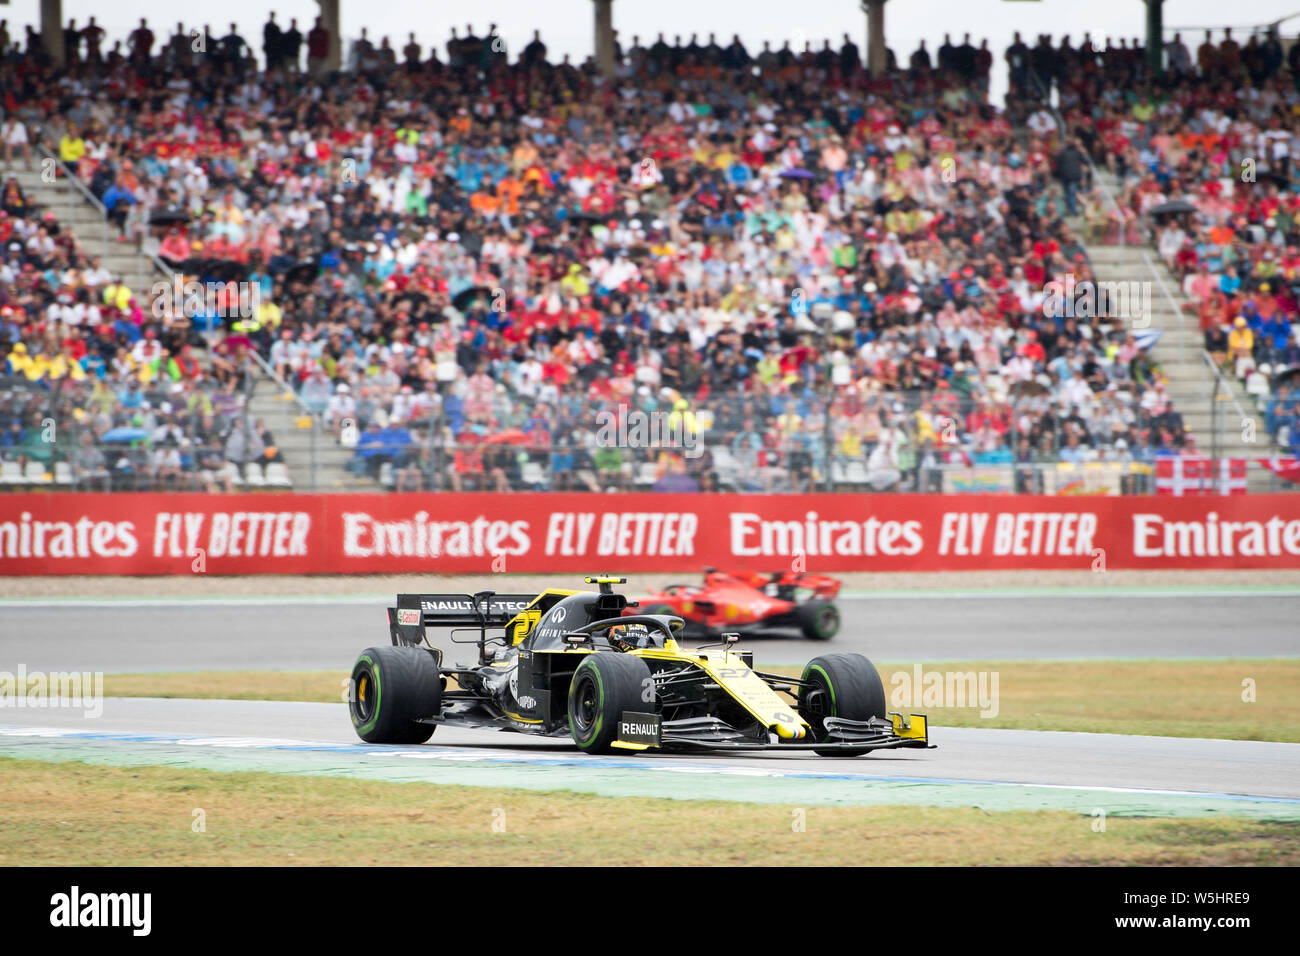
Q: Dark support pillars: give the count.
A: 5